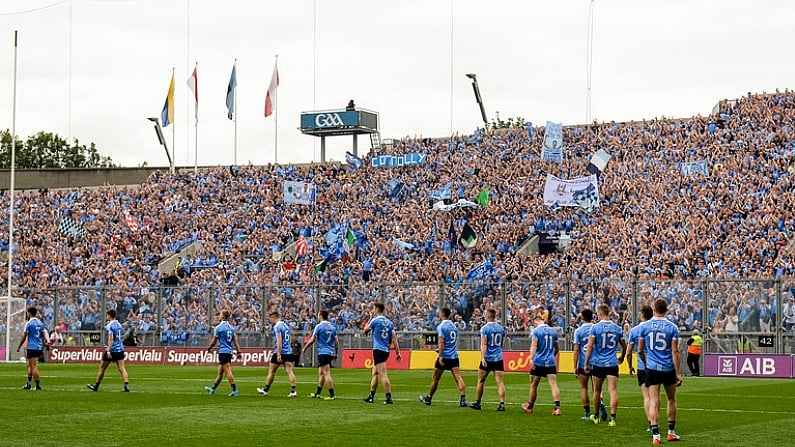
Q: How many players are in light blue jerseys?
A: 13